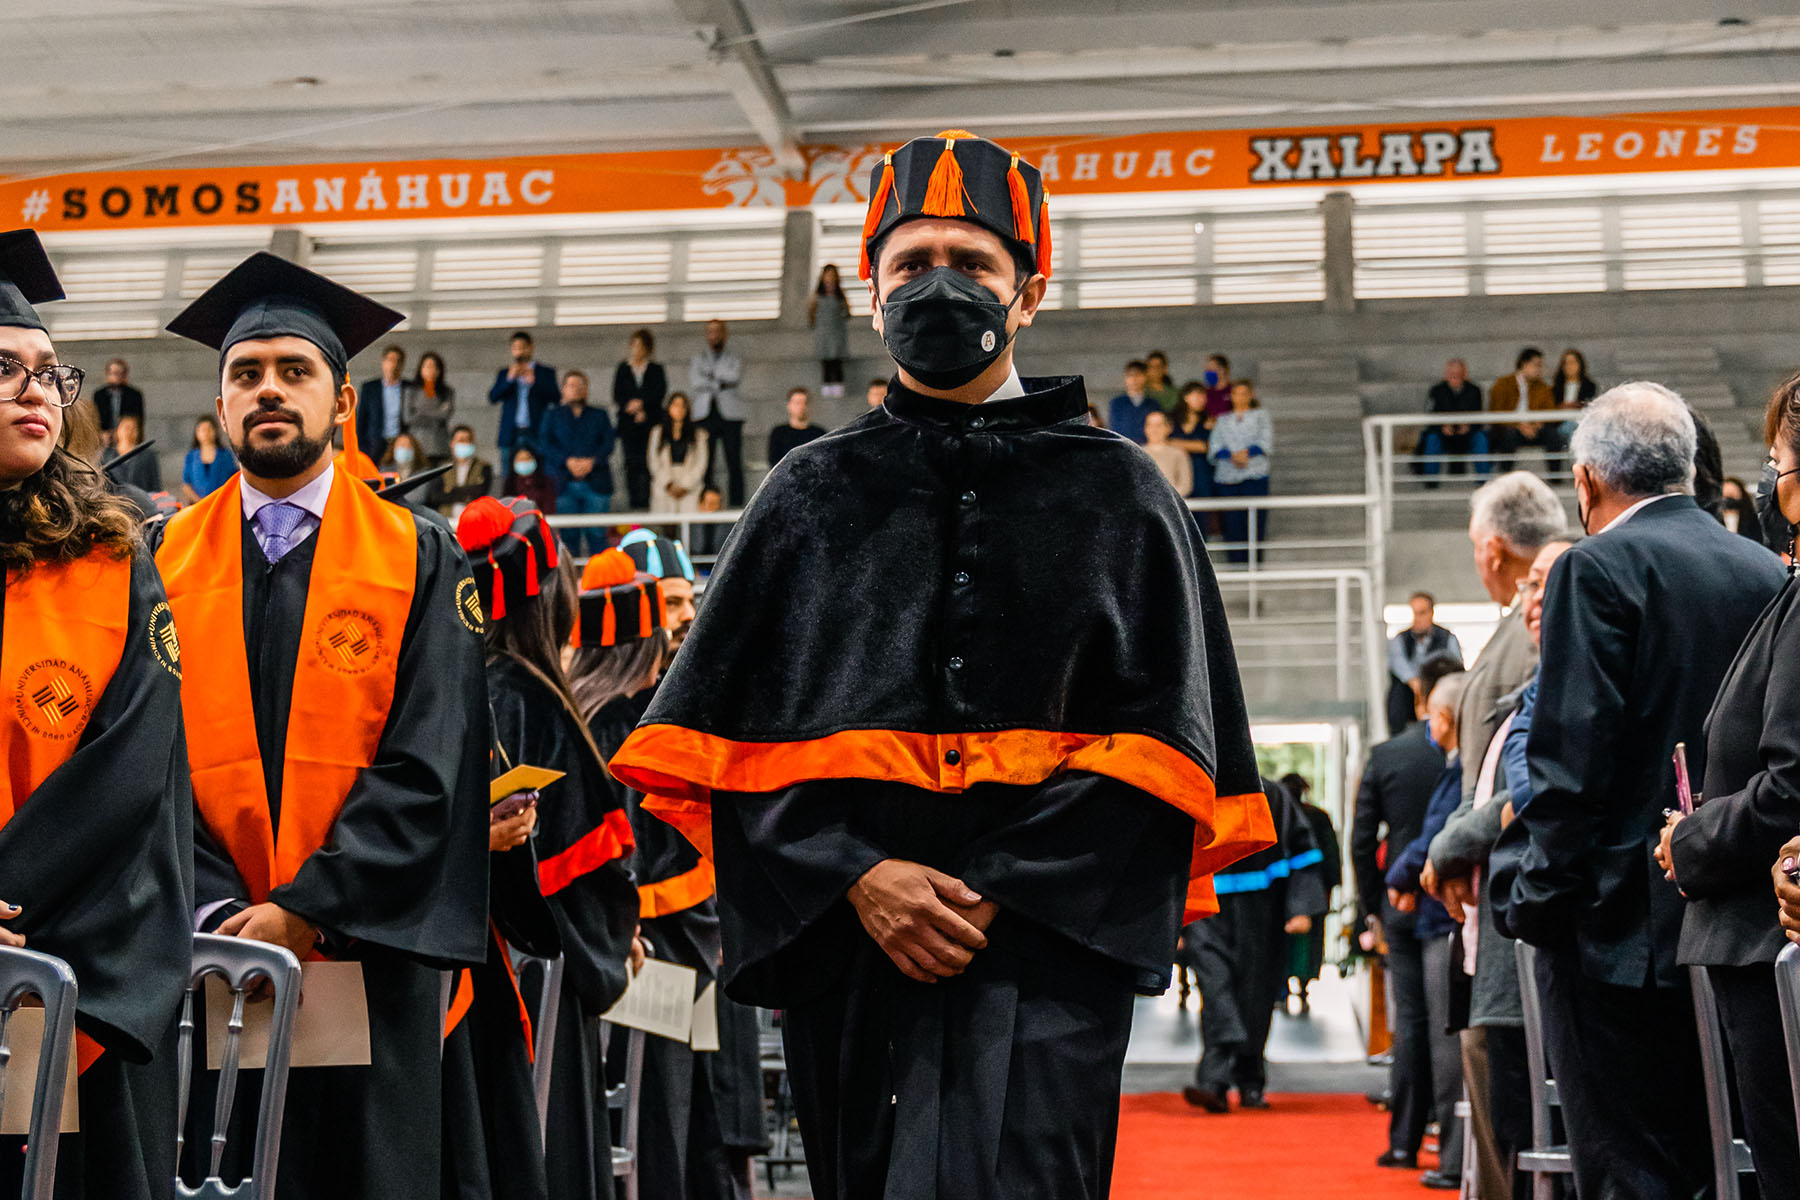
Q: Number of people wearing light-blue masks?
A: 3